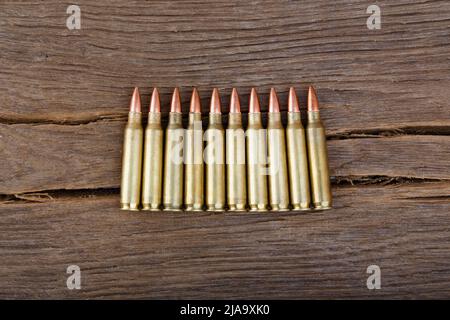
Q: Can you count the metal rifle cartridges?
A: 10